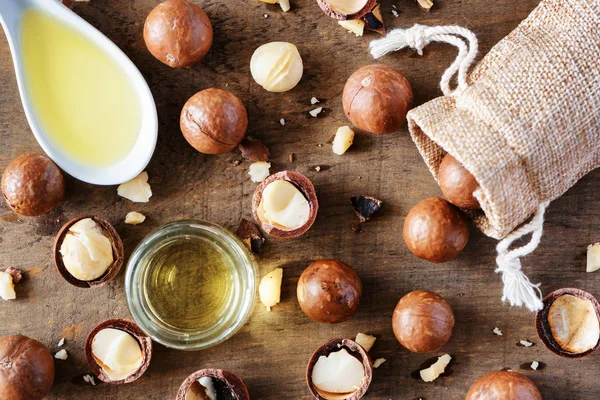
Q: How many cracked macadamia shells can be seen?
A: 7